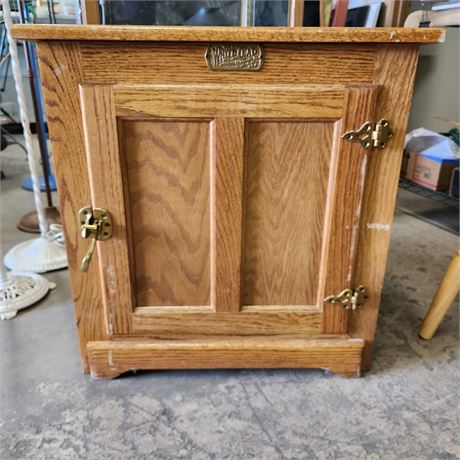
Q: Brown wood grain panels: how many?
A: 2